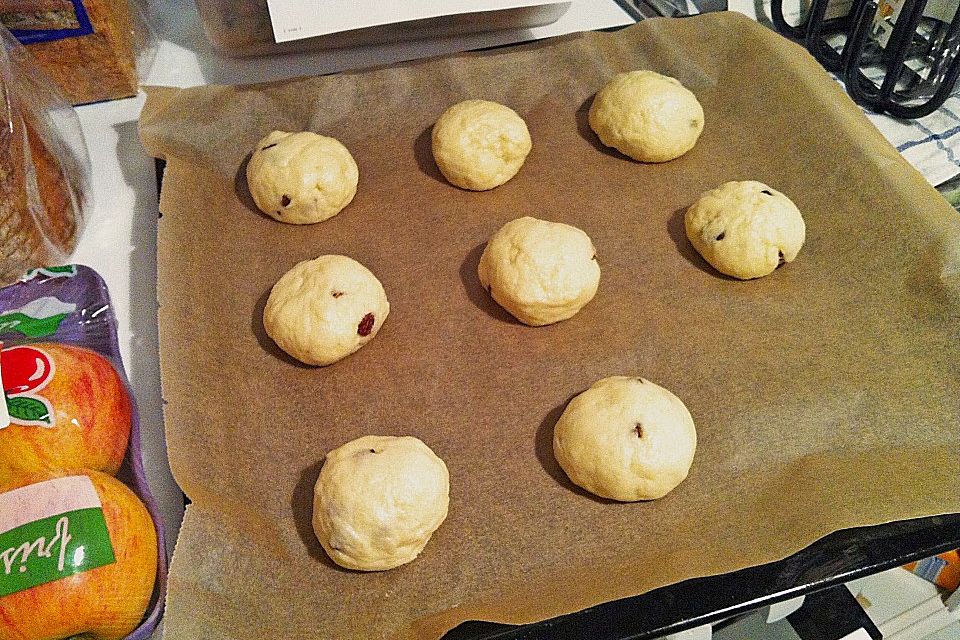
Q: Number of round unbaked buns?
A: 8